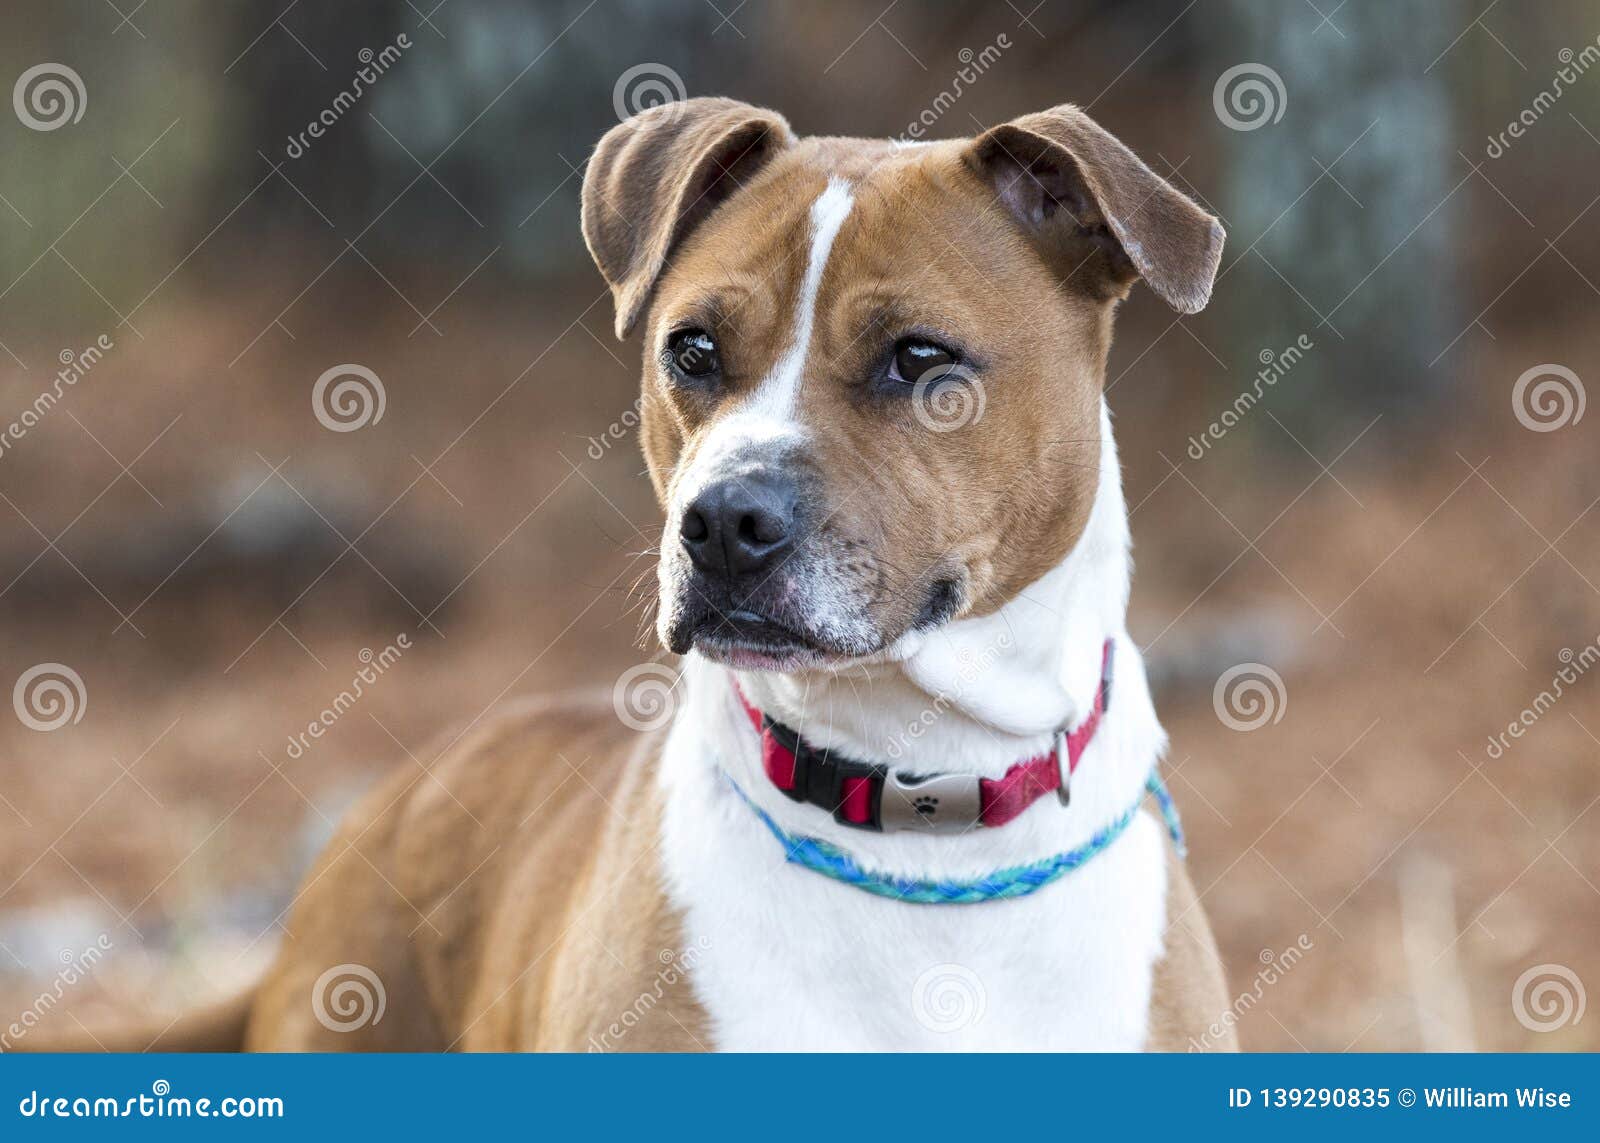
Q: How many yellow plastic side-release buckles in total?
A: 0